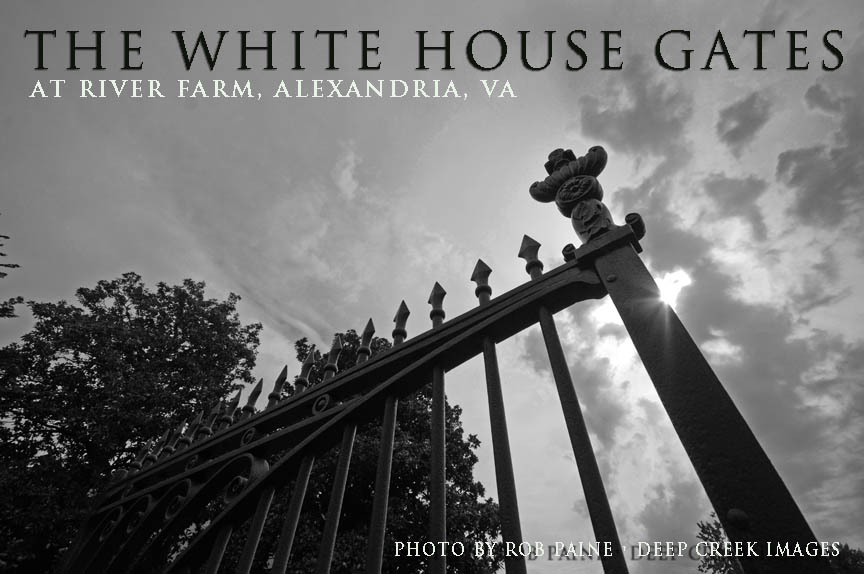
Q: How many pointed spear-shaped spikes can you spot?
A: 15